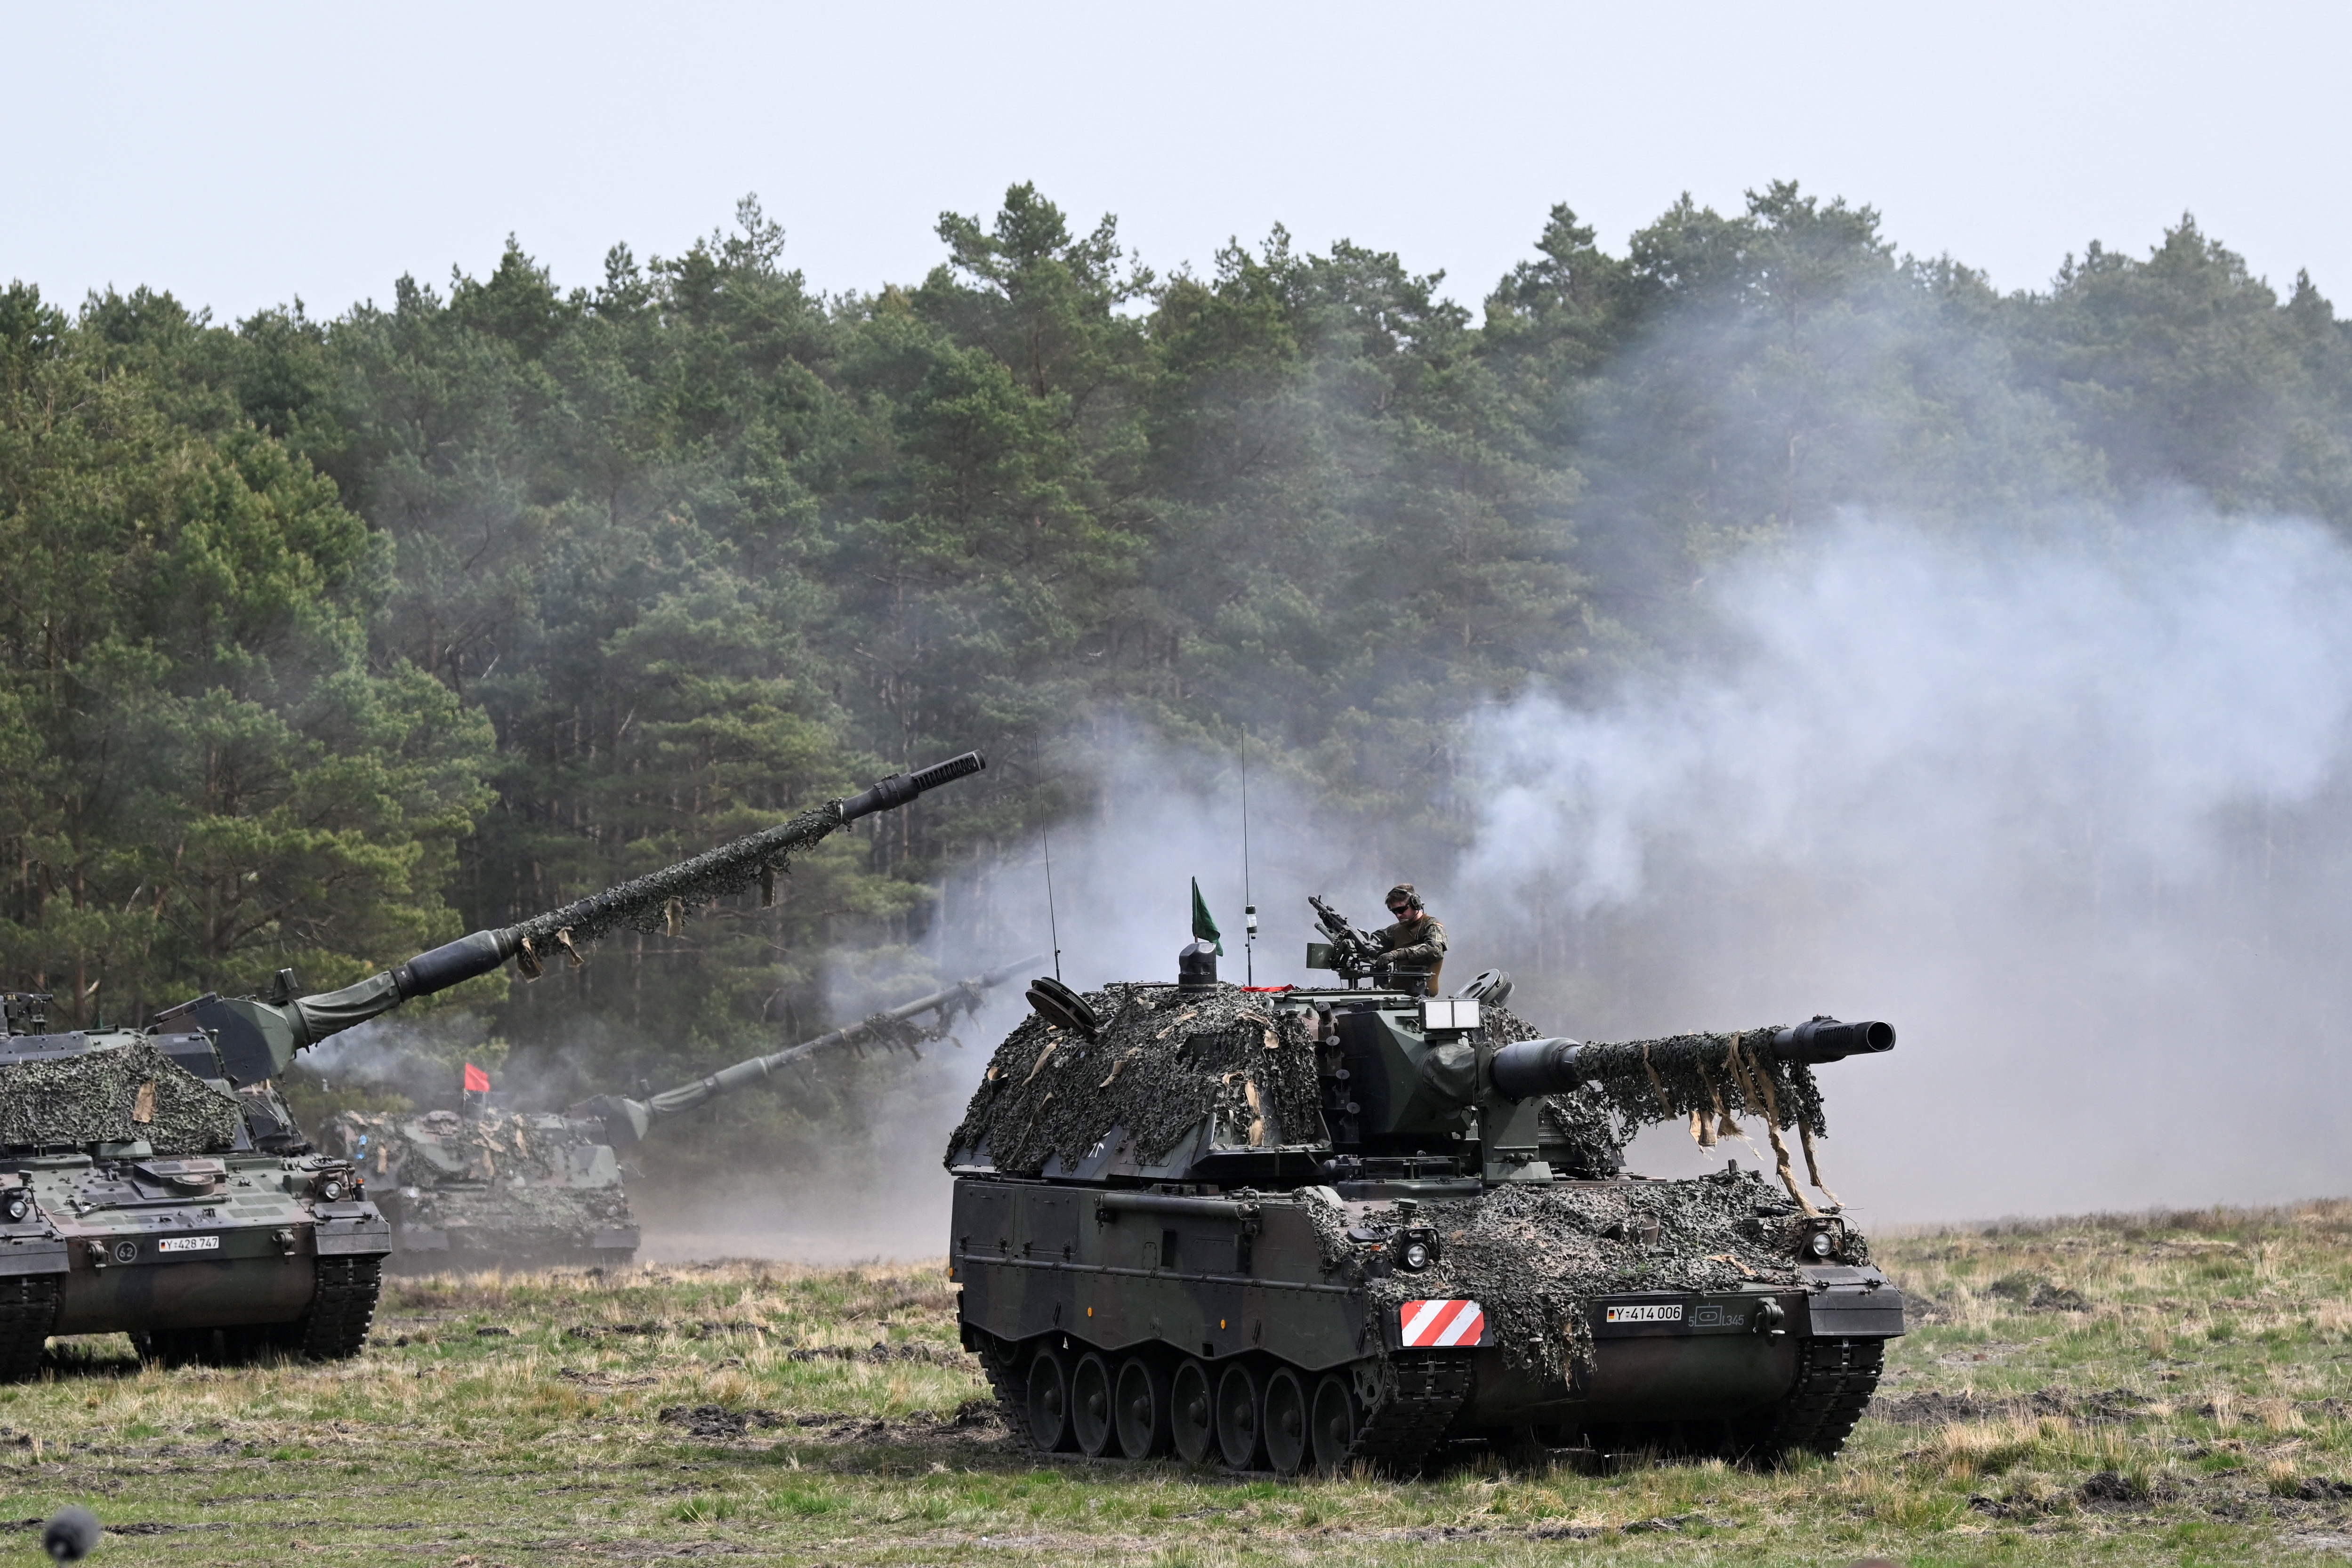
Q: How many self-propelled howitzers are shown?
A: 3